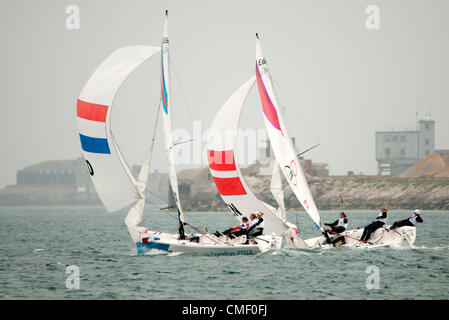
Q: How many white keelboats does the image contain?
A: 2